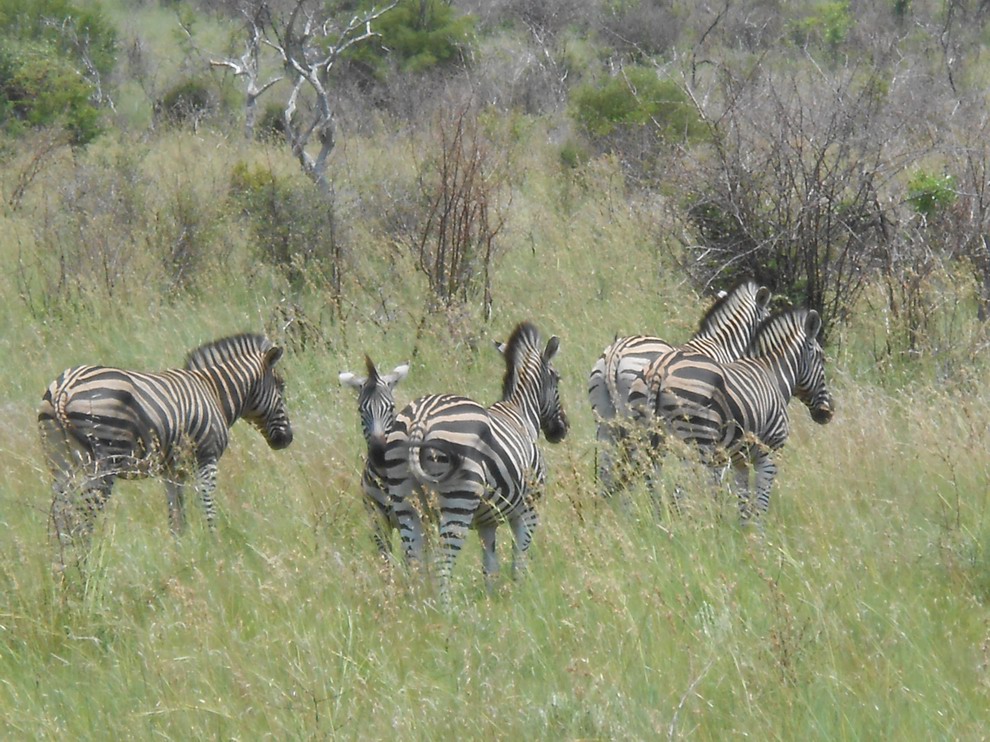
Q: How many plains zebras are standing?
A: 5